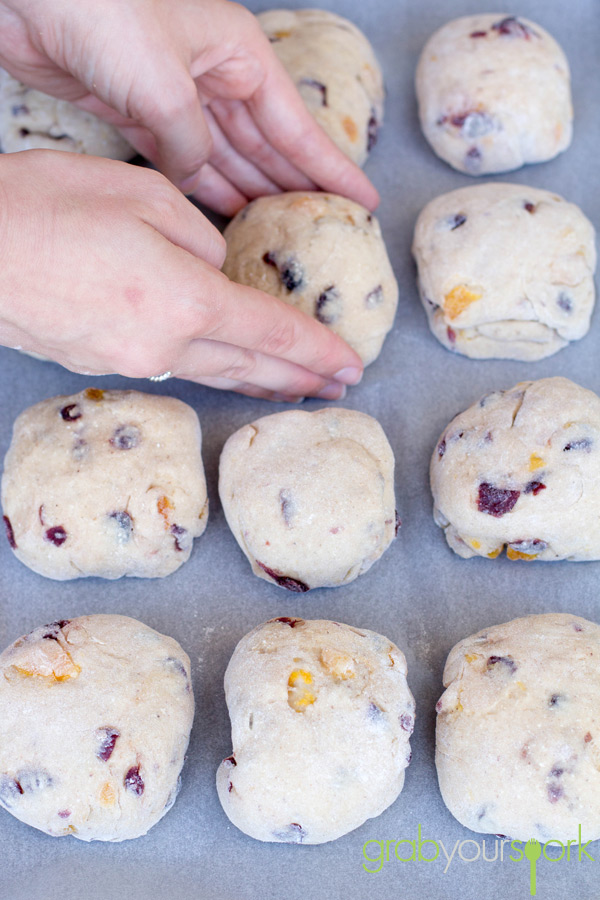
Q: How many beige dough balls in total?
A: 11